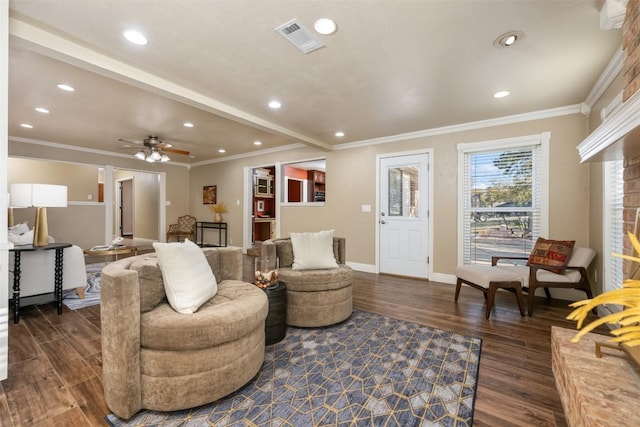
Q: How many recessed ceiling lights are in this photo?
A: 12